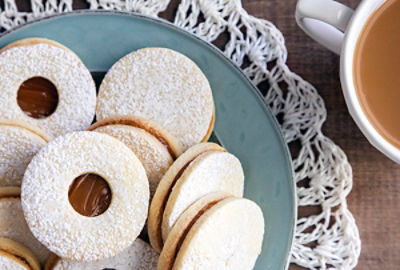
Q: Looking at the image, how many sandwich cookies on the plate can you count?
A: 10